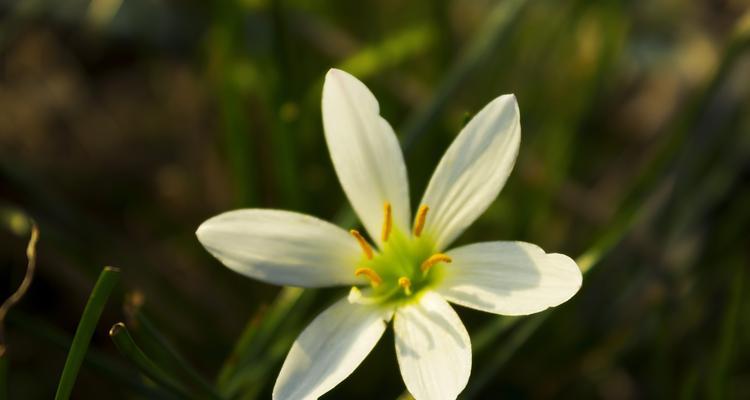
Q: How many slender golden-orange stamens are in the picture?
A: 6